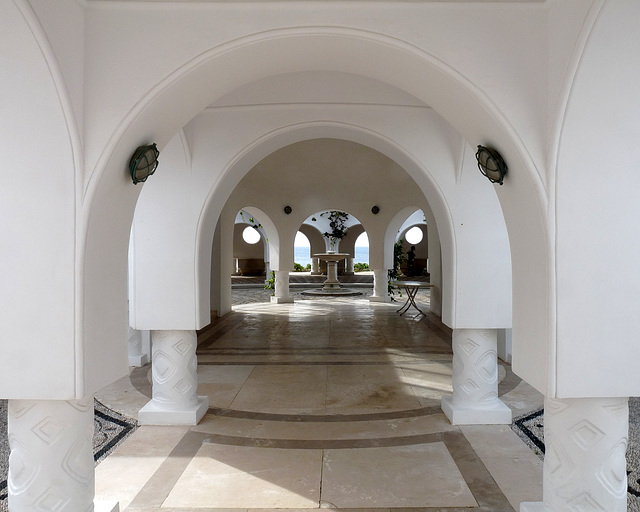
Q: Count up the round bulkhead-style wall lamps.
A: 4